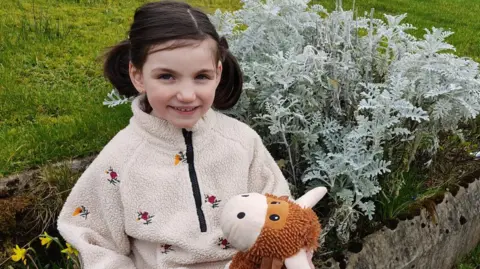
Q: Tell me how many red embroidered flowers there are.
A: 5